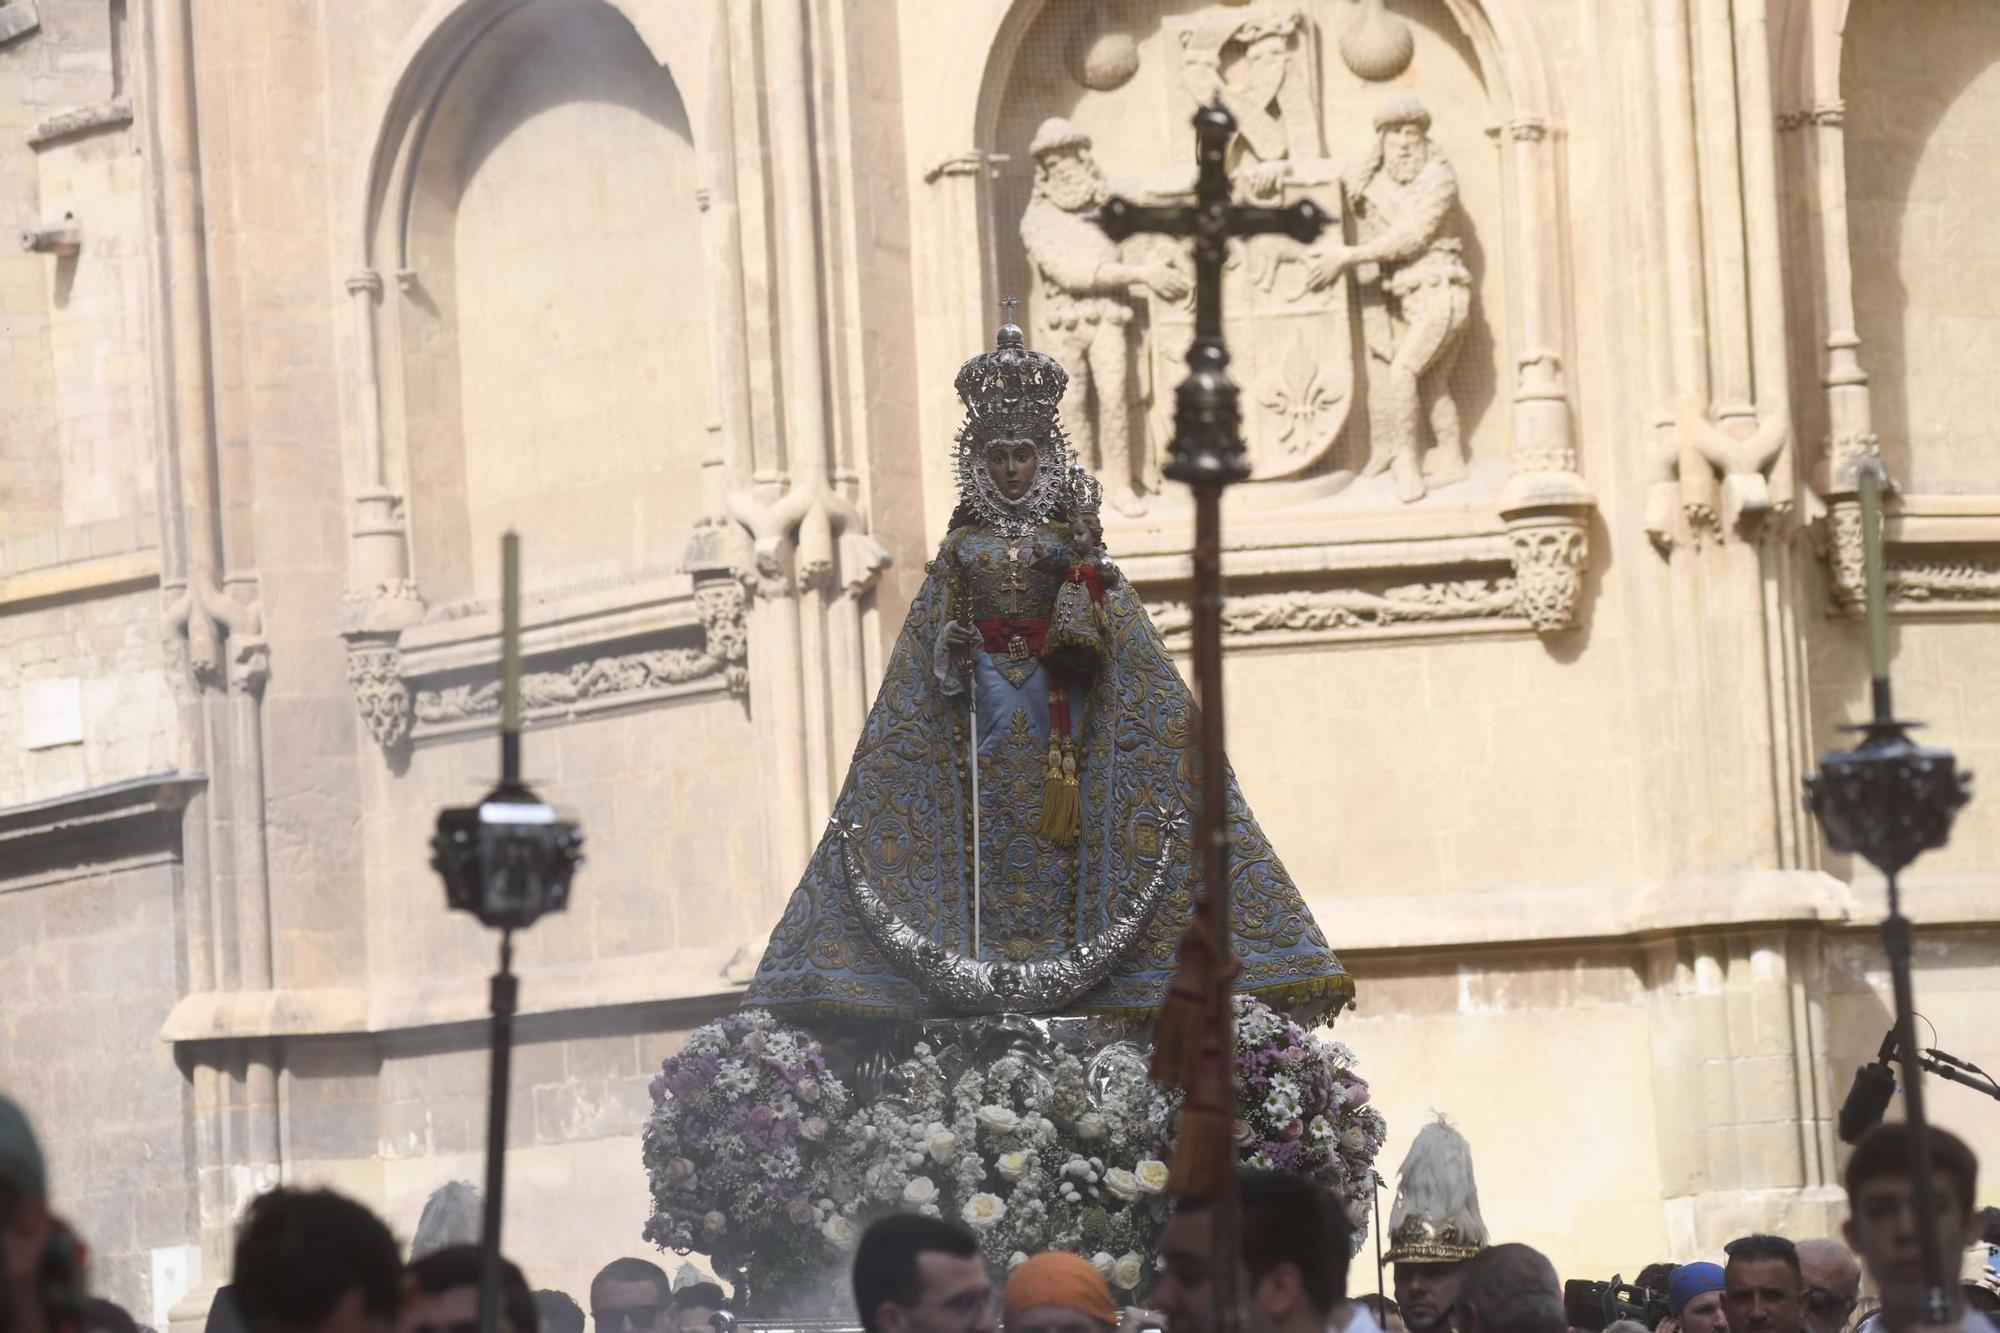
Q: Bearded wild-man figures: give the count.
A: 2